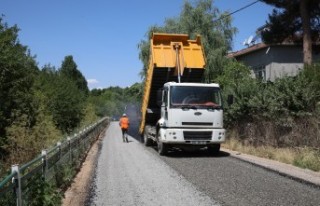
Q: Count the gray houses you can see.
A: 1